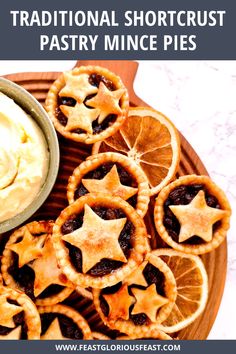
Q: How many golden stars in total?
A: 14